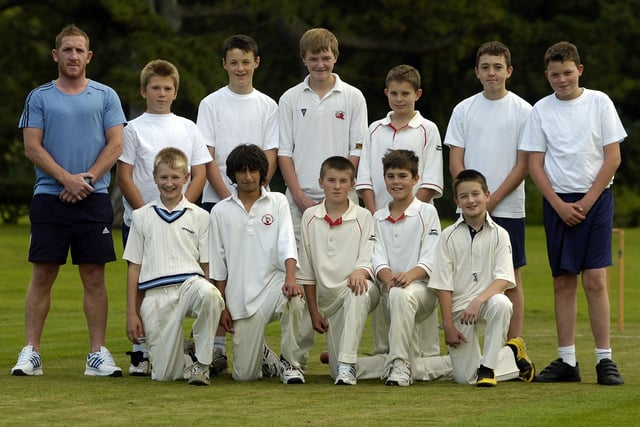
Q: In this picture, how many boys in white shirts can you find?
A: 11